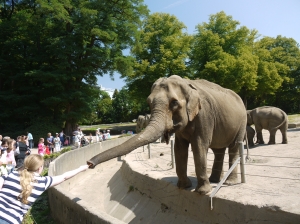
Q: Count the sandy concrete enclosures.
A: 1